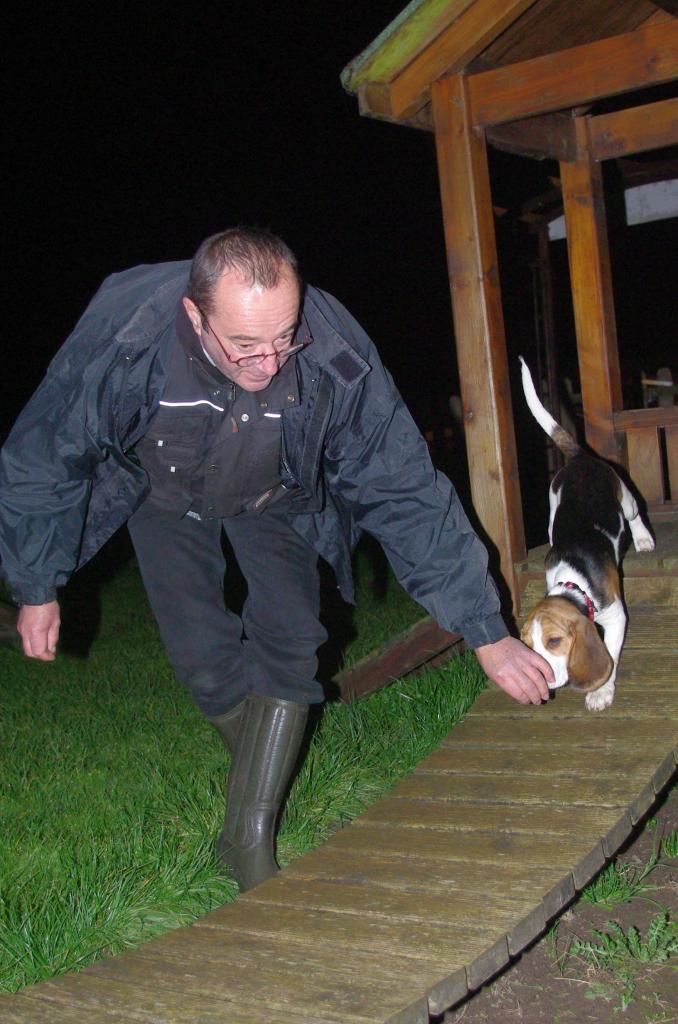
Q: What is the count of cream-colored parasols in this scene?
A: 0